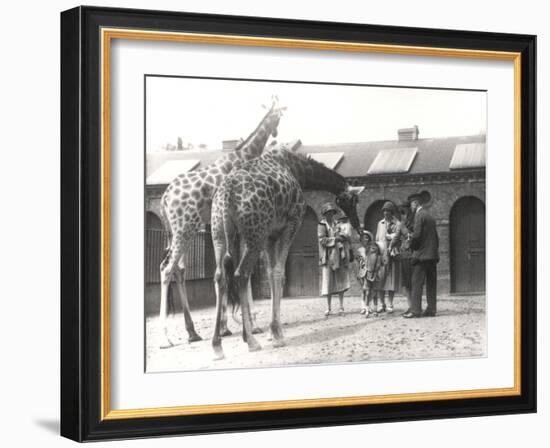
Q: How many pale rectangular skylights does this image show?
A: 4